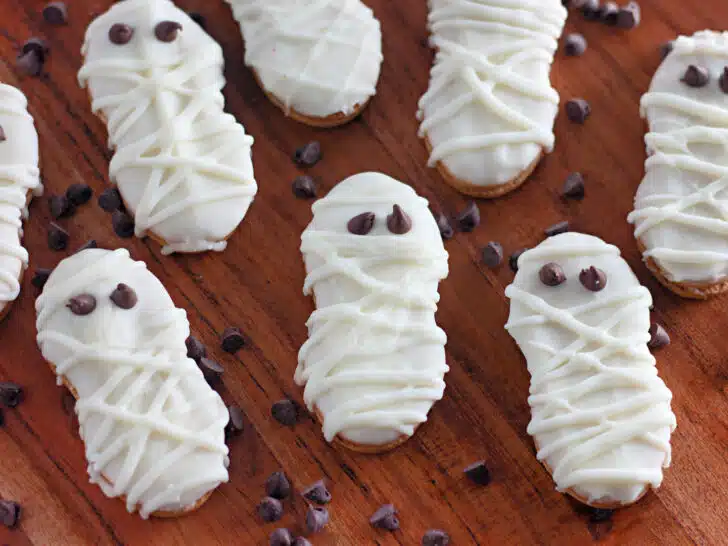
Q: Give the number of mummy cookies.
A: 8